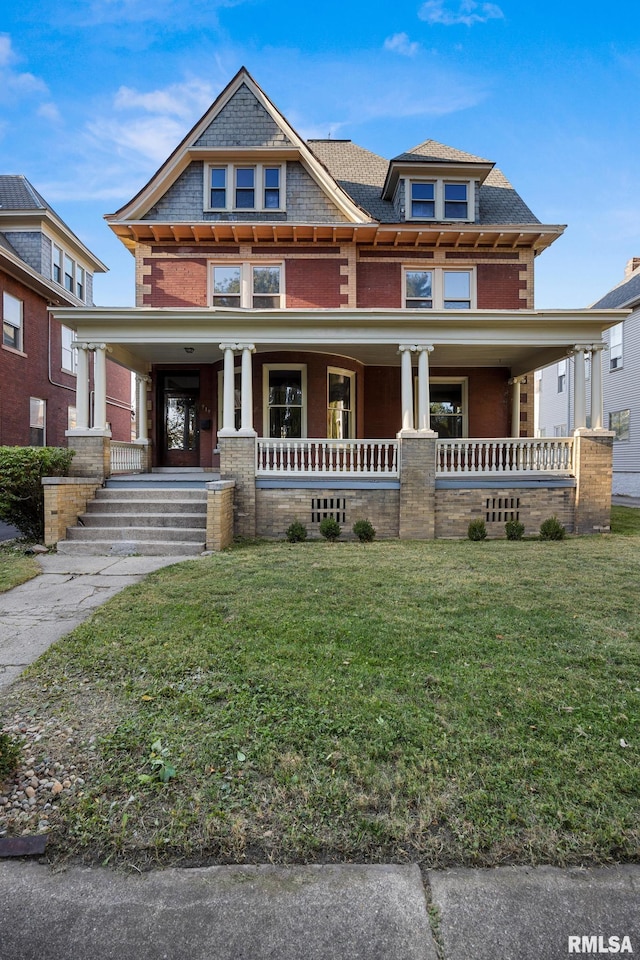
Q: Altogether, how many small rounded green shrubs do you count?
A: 6